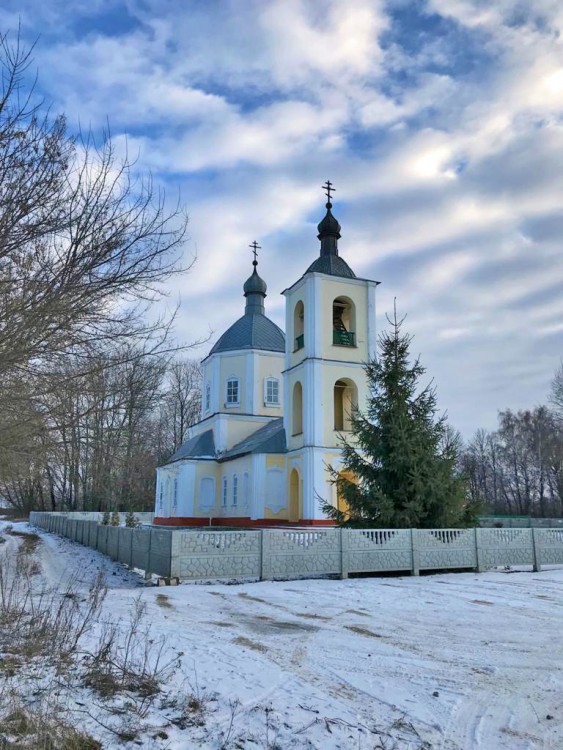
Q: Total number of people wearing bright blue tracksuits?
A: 0